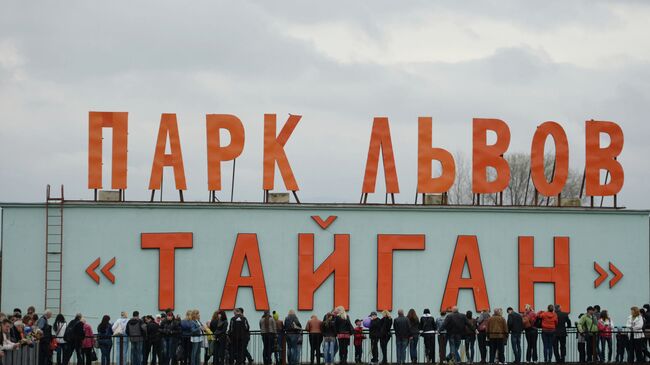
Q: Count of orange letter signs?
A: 15